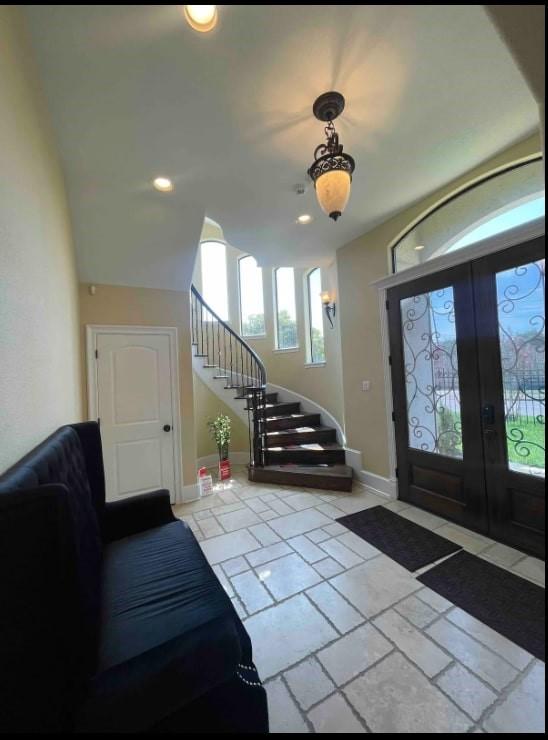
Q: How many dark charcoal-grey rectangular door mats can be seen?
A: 2